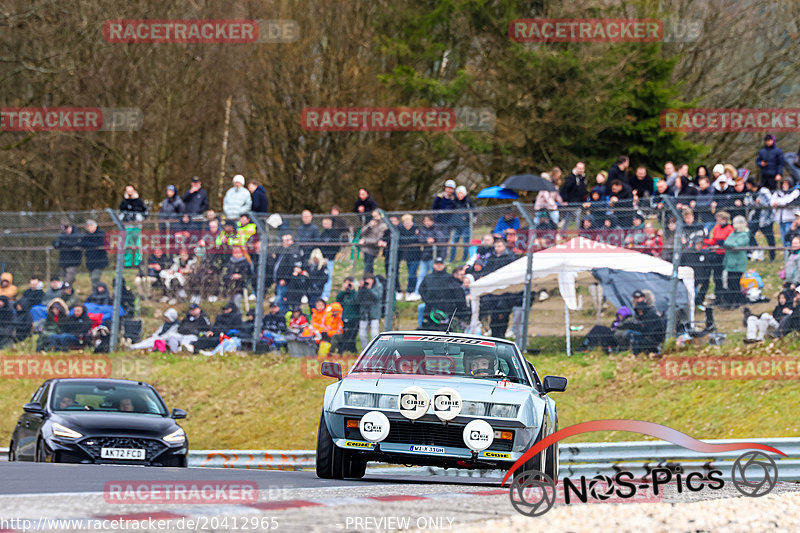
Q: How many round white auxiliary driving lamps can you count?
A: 4